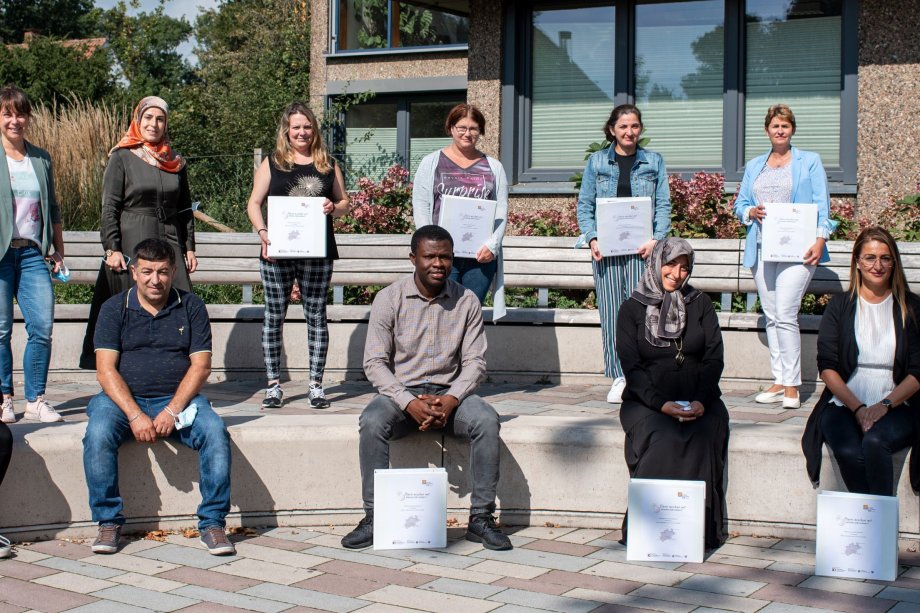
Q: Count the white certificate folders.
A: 7